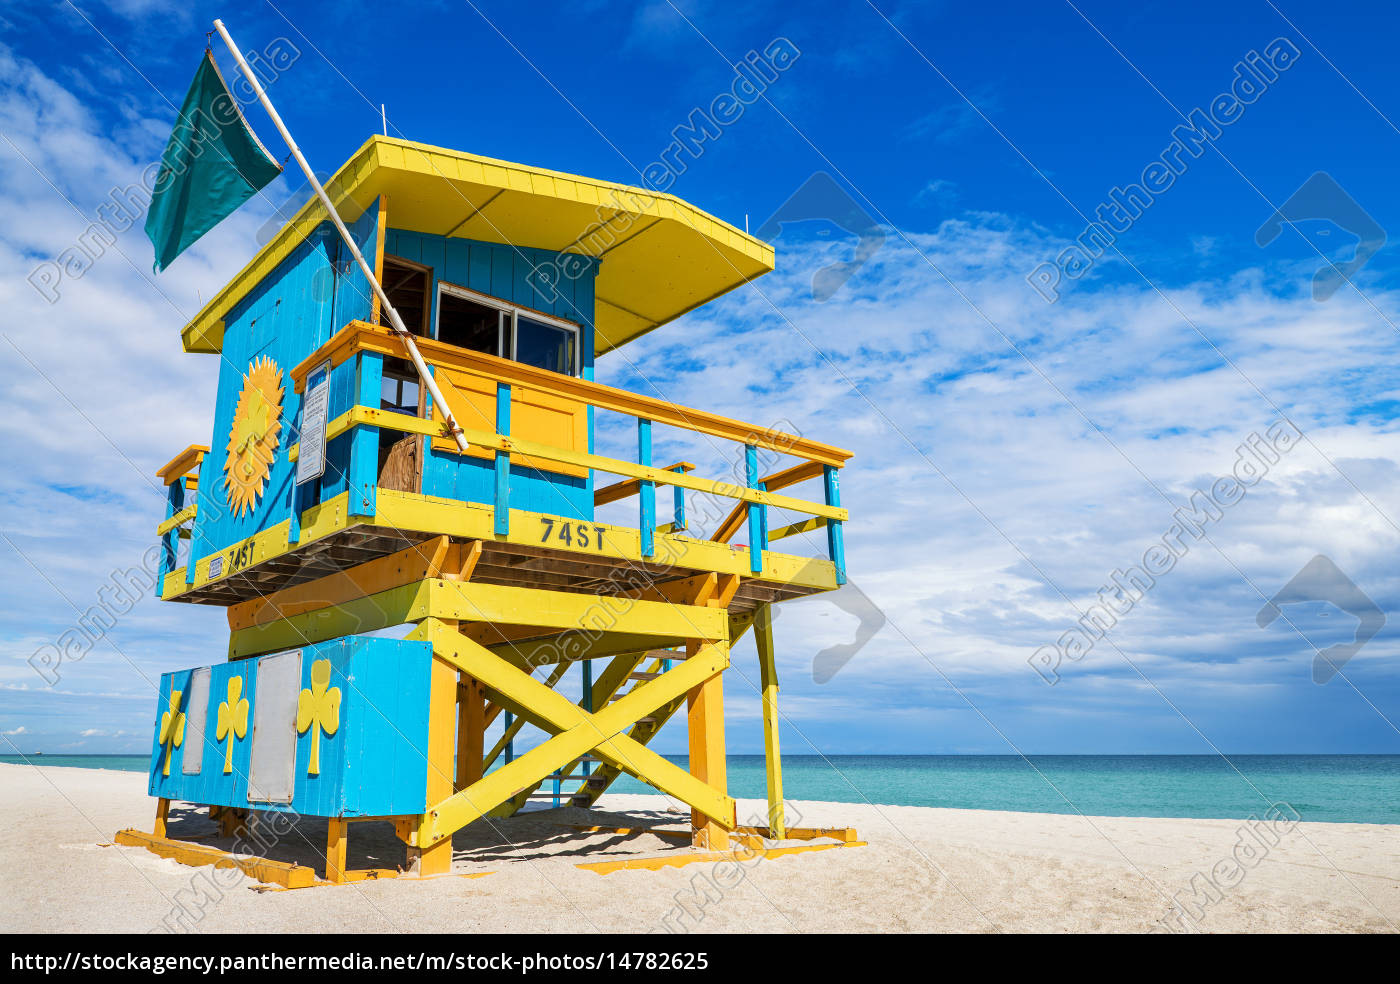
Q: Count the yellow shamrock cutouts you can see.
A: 4